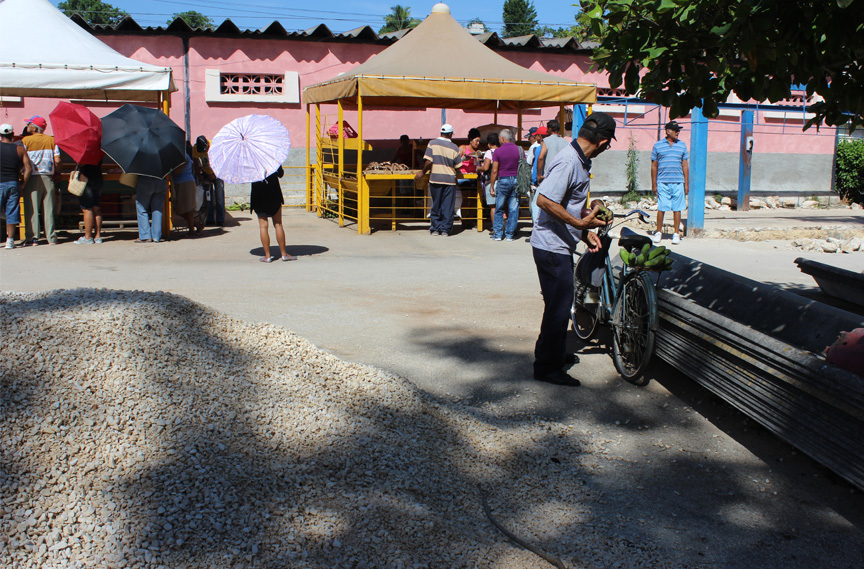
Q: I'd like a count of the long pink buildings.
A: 1